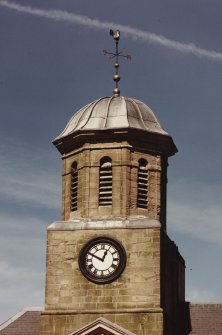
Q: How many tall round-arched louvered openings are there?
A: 3